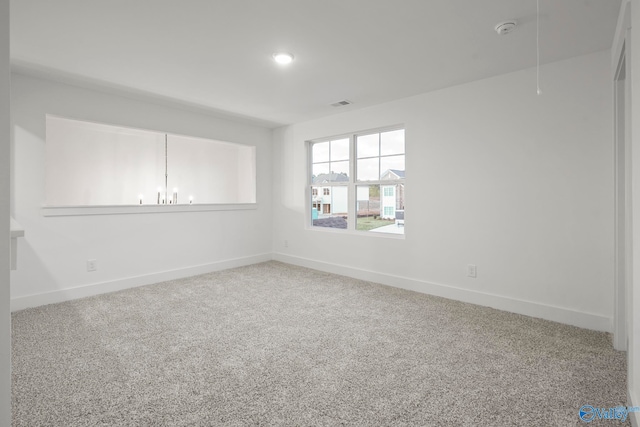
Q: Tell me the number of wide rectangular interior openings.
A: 1